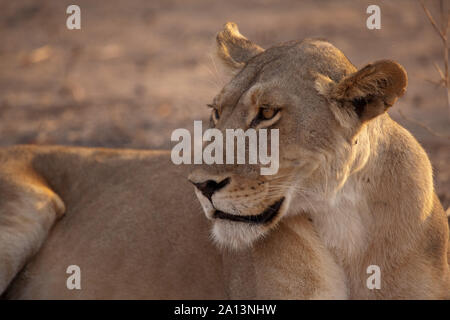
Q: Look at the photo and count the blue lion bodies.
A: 0